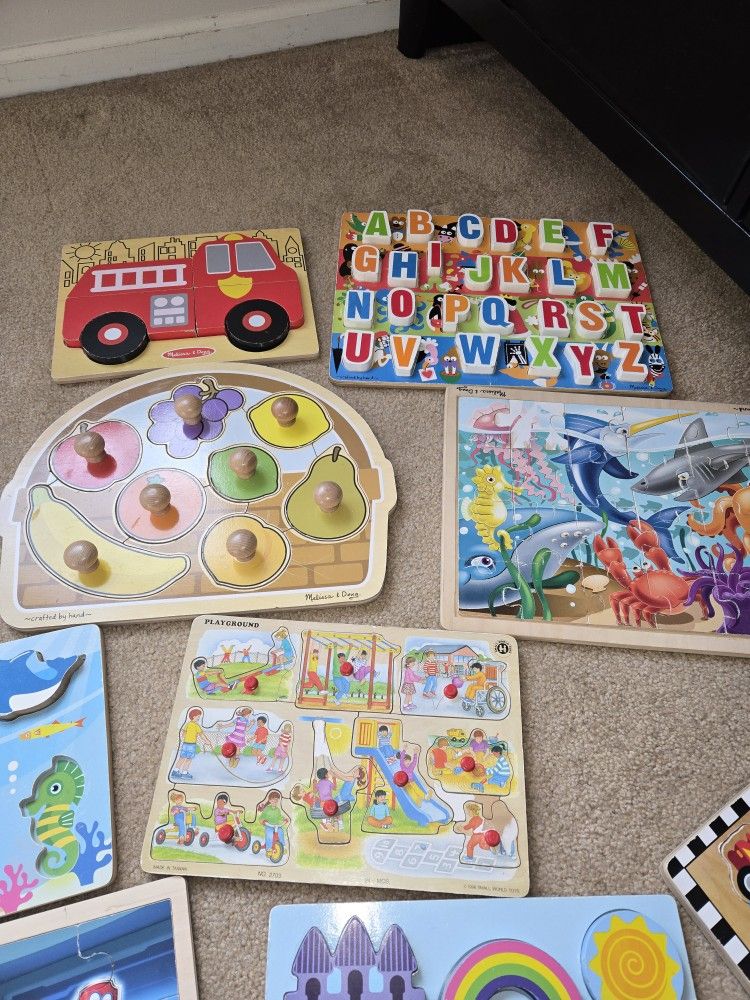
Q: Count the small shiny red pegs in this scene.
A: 9